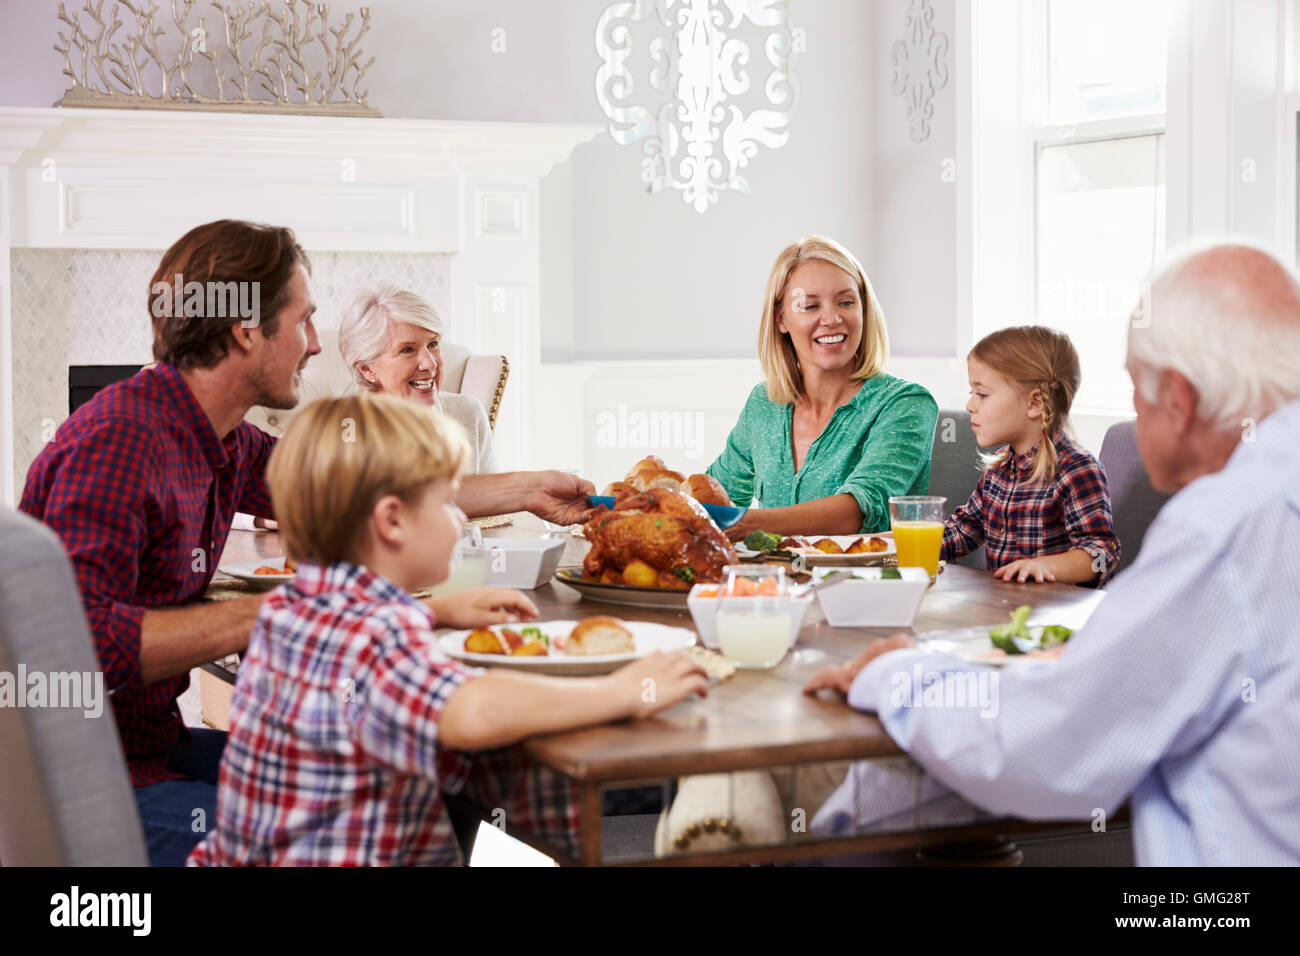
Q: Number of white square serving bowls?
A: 3